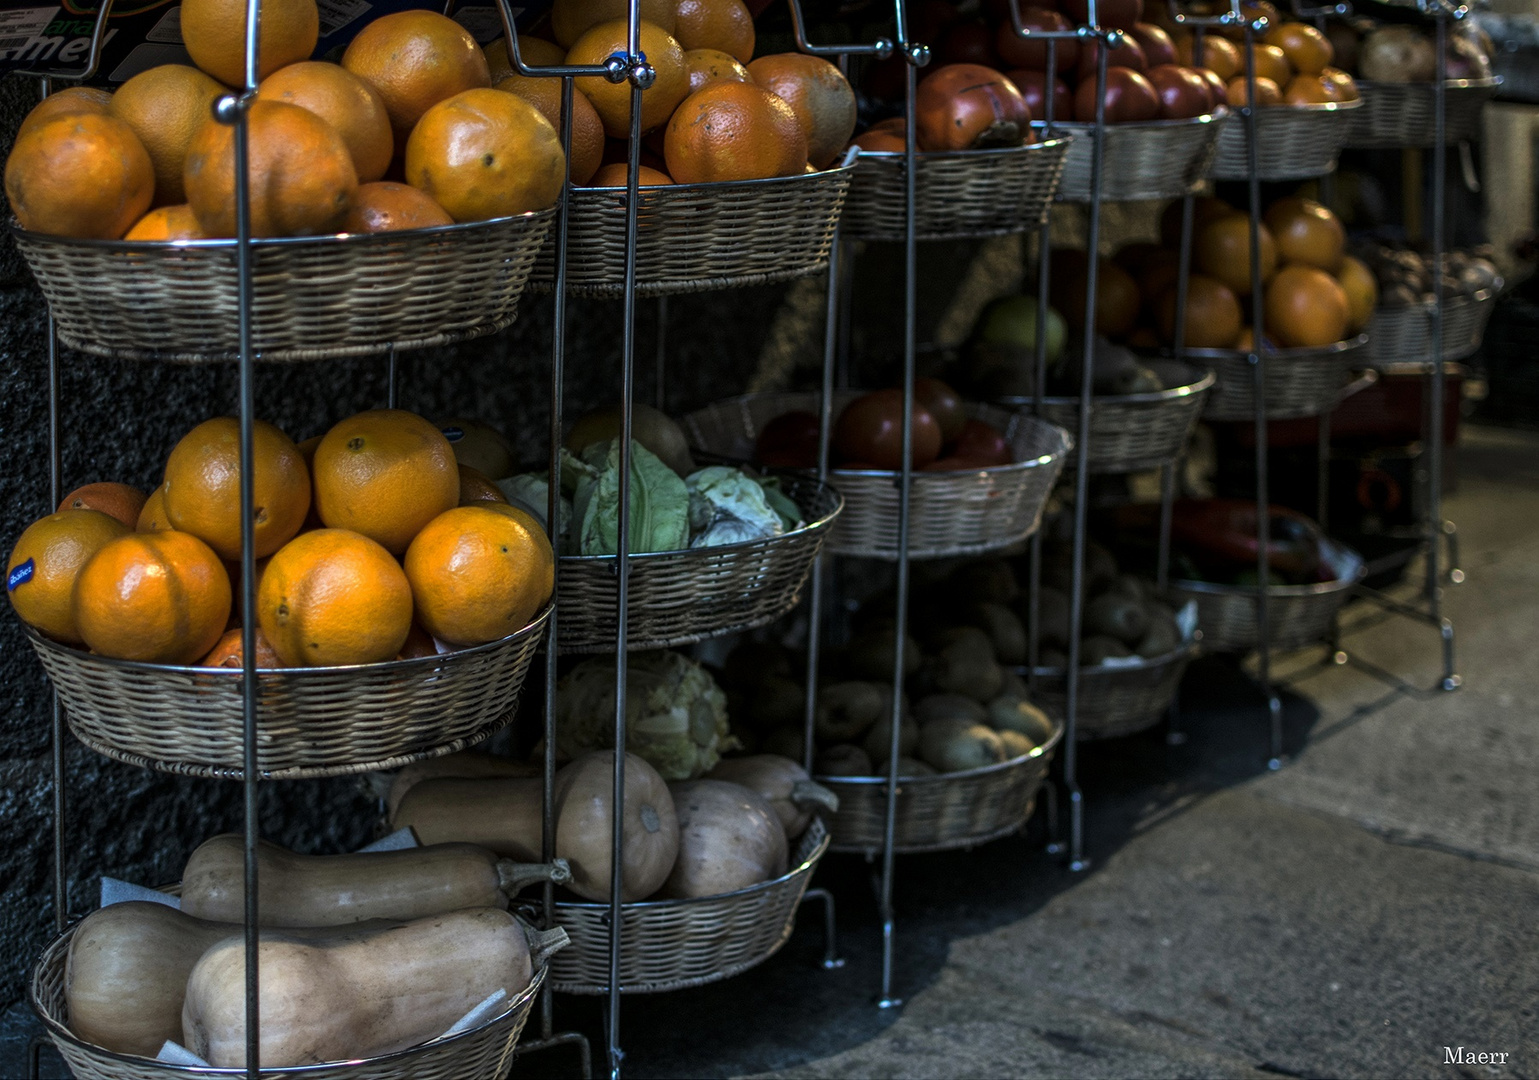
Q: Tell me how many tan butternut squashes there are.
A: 7